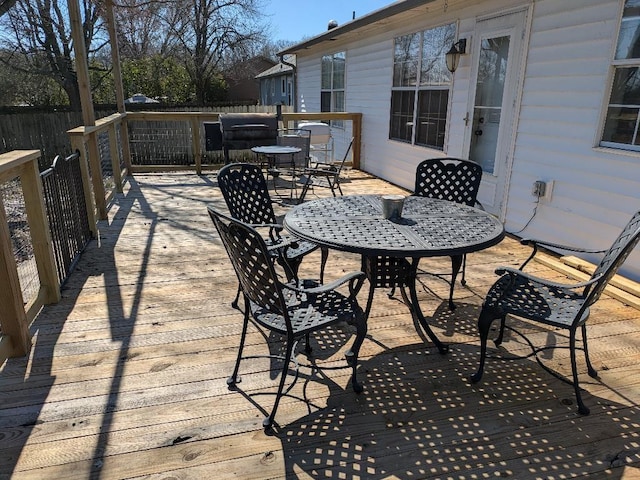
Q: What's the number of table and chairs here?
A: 8